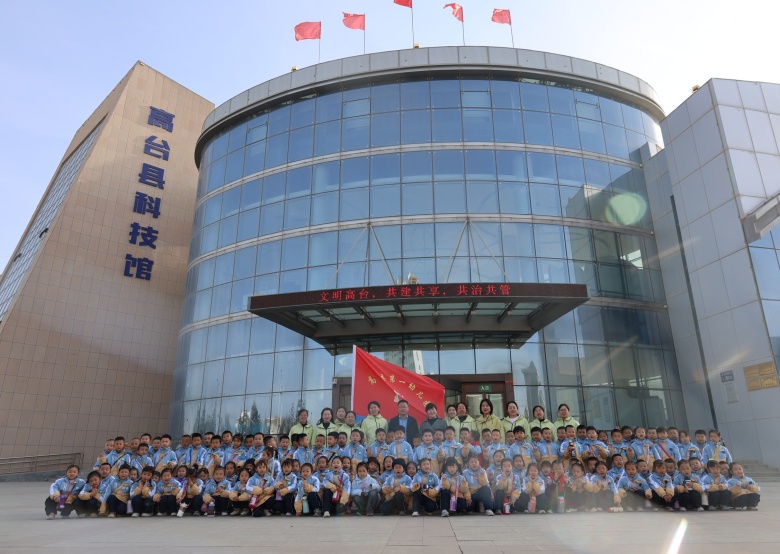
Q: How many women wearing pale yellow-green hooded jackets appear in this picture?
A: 11